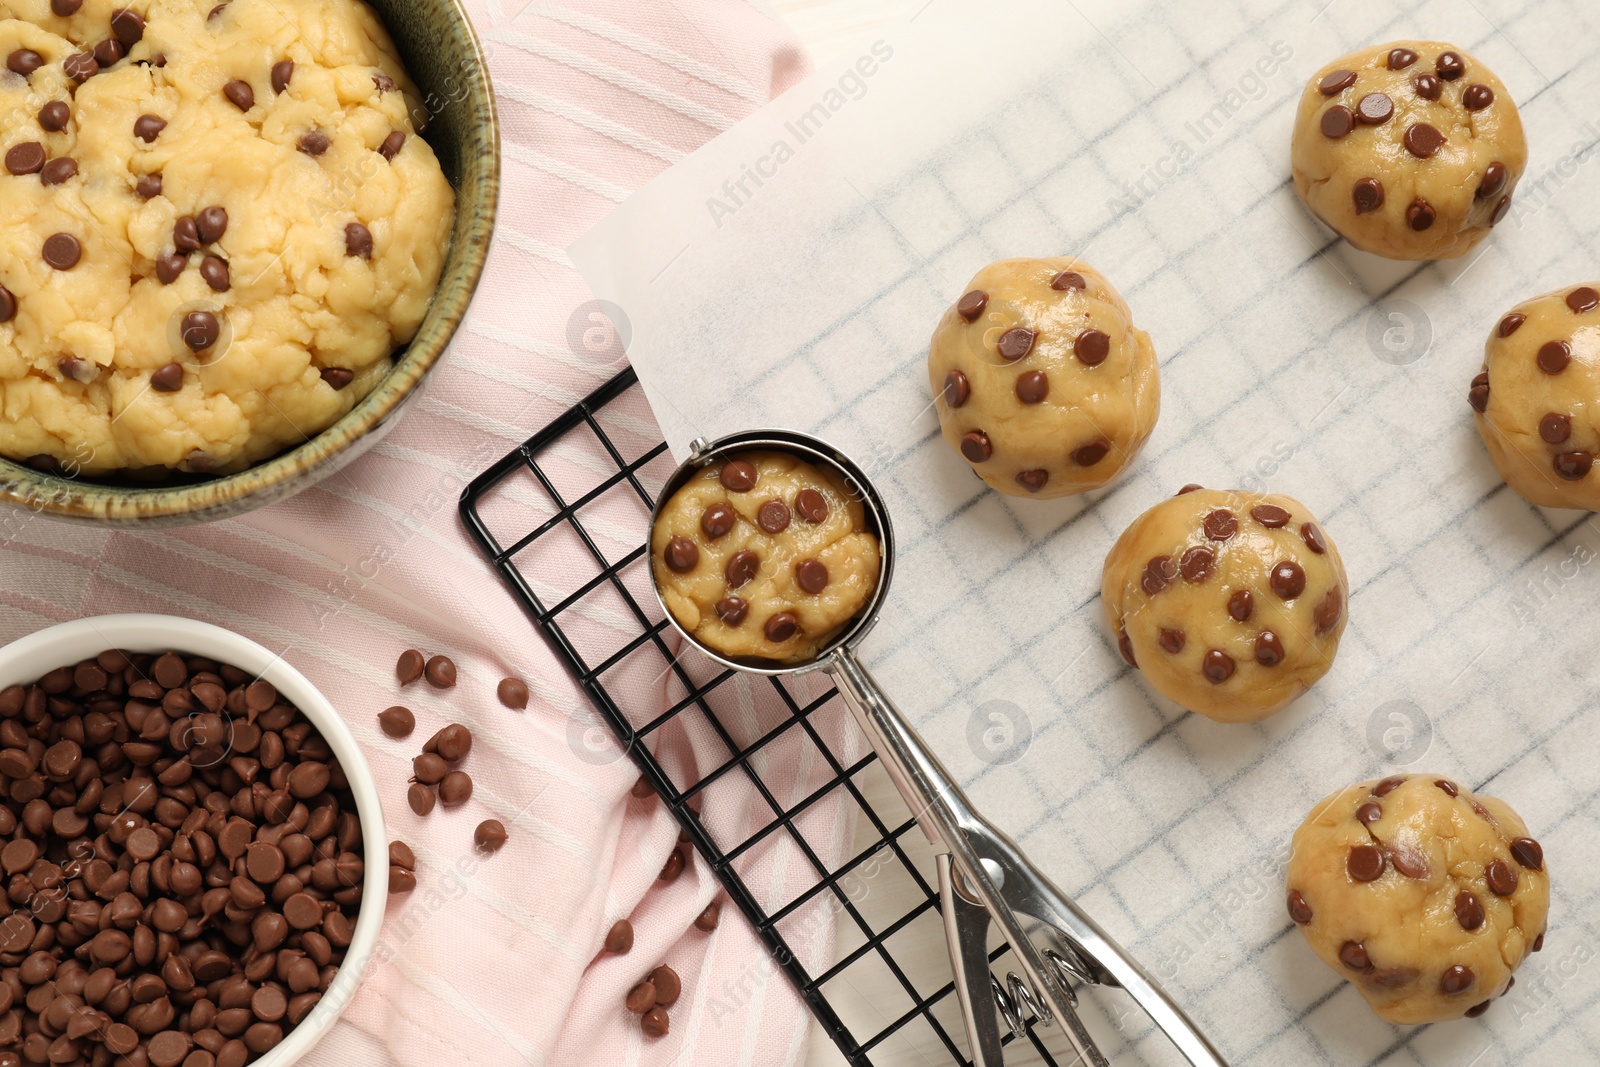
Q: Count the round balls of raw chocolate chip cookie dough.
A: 5